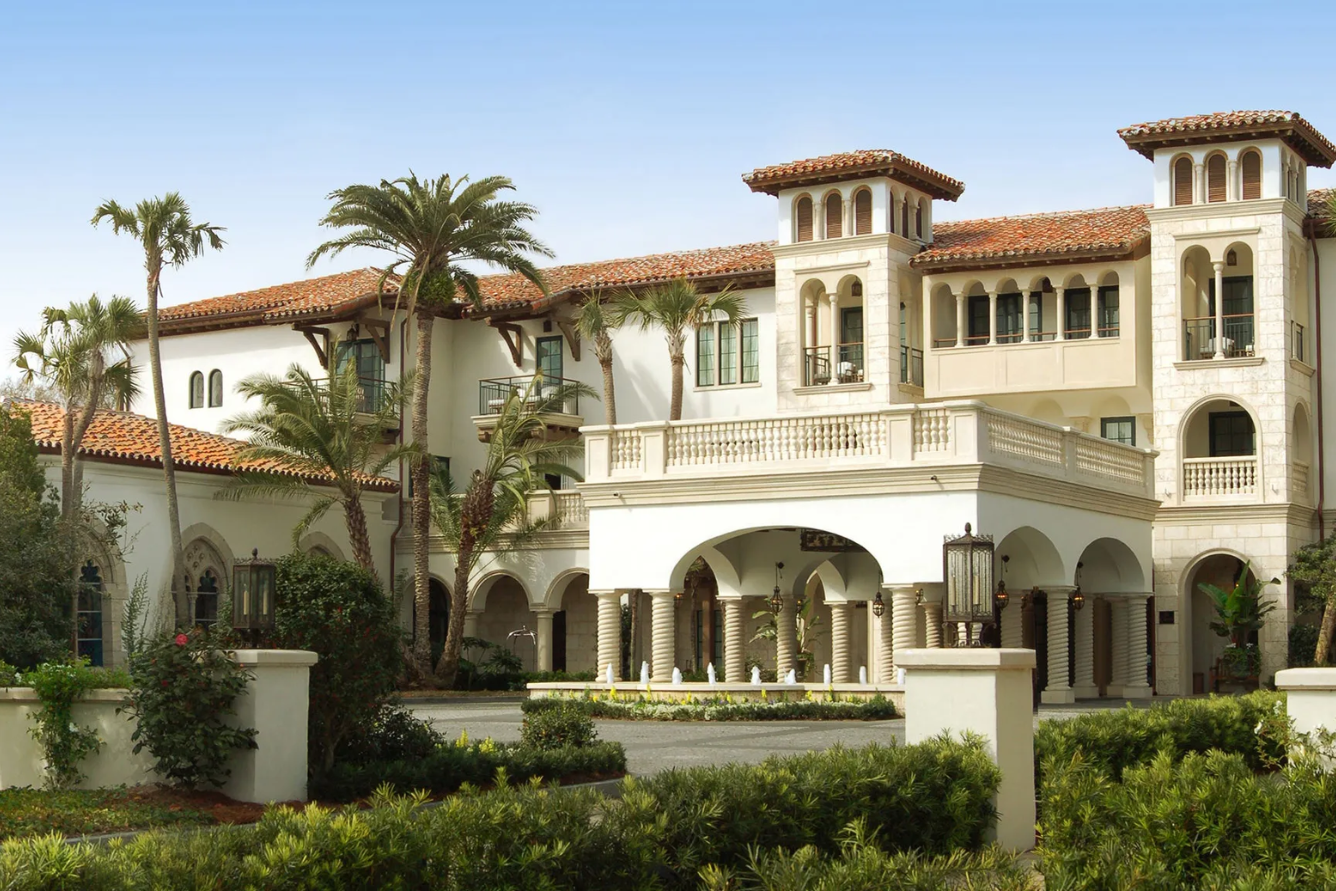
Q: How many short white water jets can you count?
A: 9